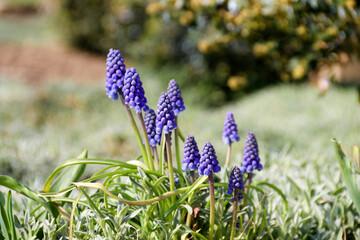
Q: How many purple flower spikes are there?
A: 10